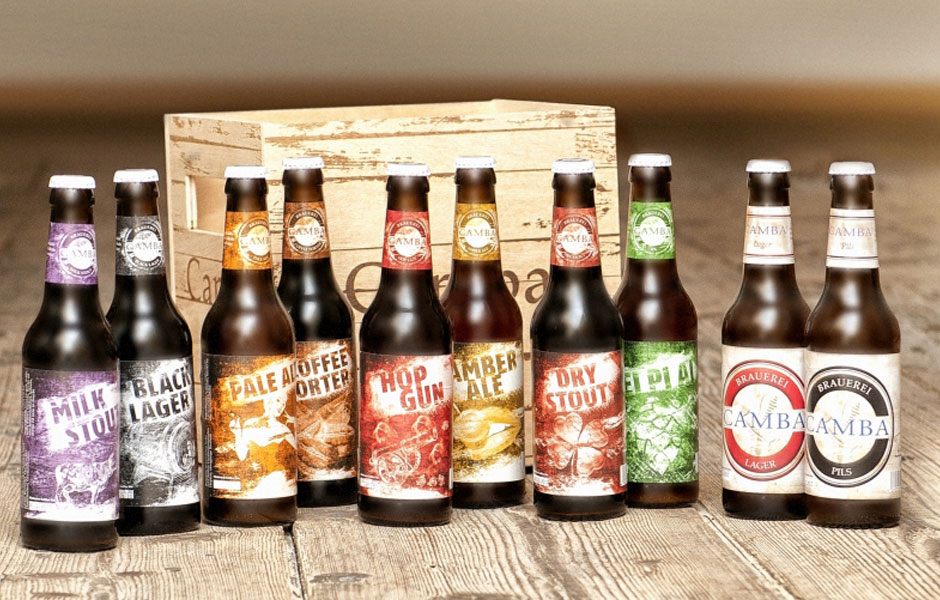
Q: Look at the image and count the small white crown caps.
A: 10